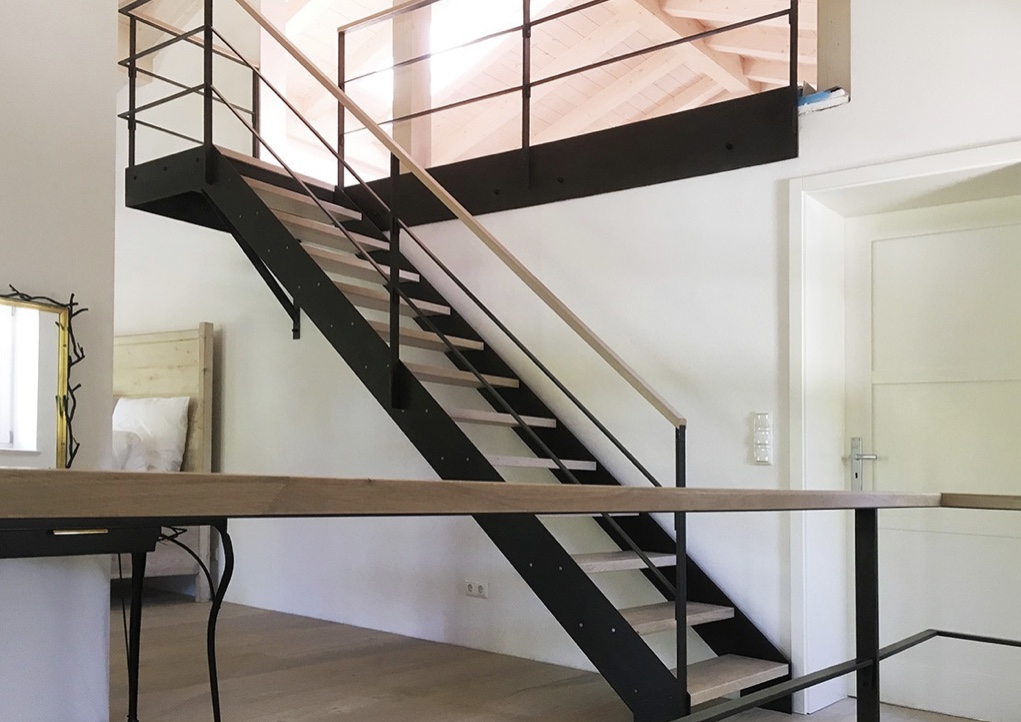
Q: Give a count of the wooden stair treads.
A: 12